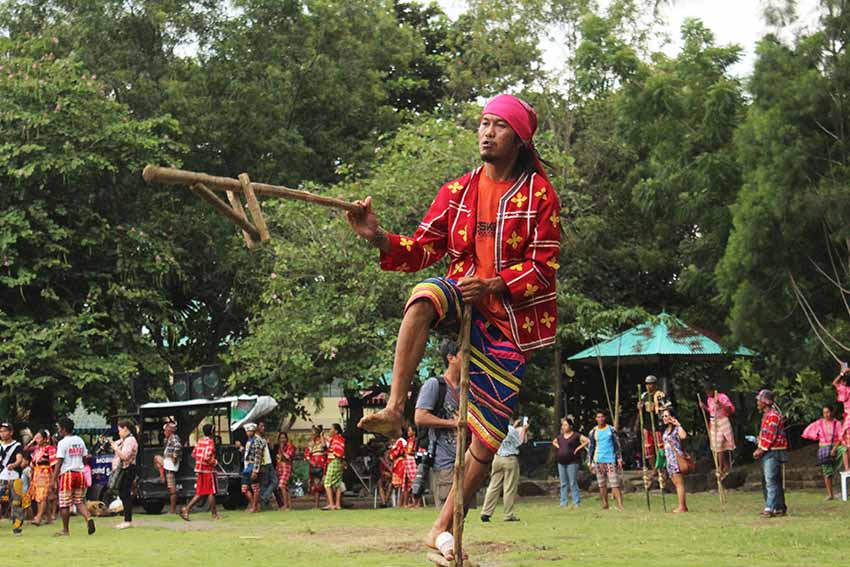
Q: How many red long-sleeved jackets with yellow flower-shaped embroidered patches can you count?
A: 1